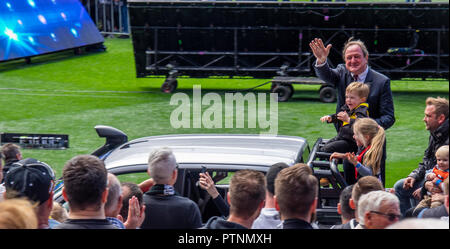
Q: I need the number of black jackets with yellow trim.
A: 1